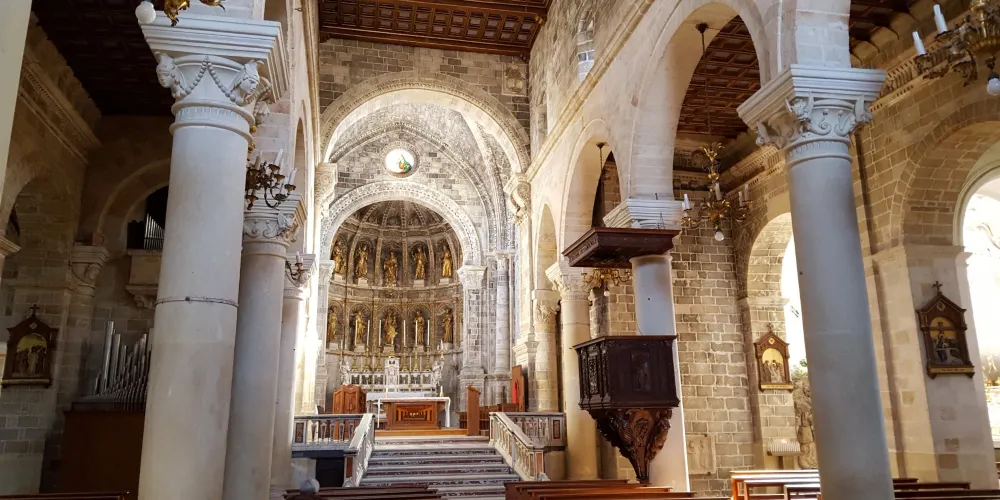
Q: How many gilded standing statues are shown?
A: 10